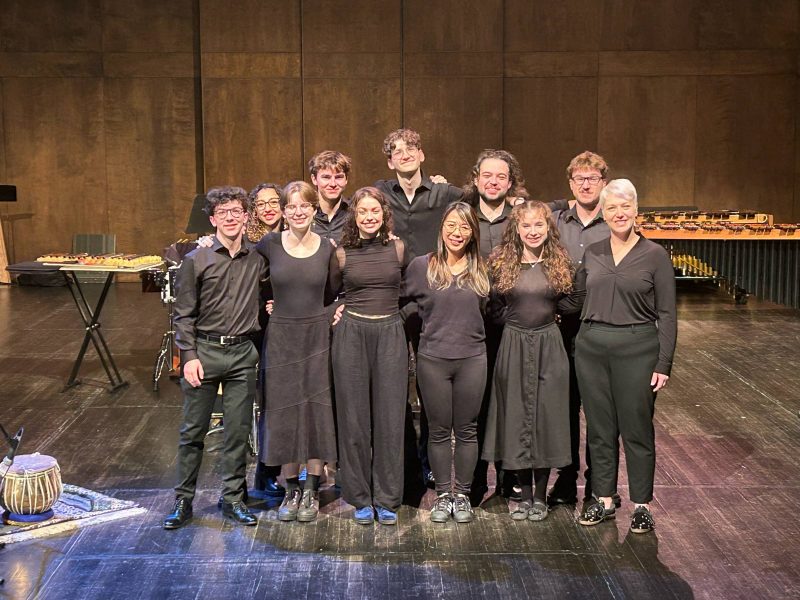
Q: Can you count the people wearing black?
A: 11